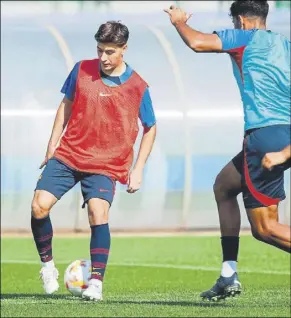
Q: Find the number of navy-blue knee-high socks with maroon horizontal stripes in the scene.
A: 2